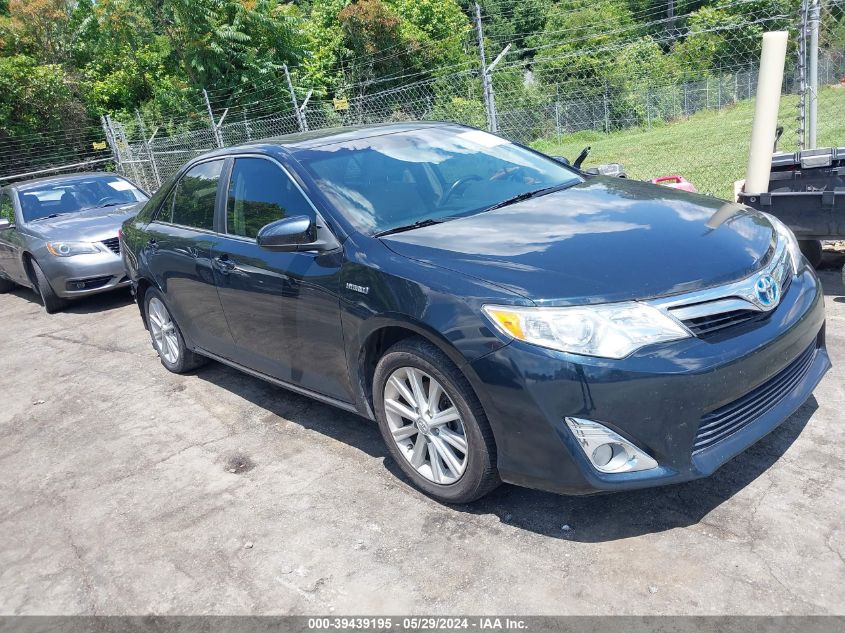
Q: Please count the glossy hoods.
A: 2